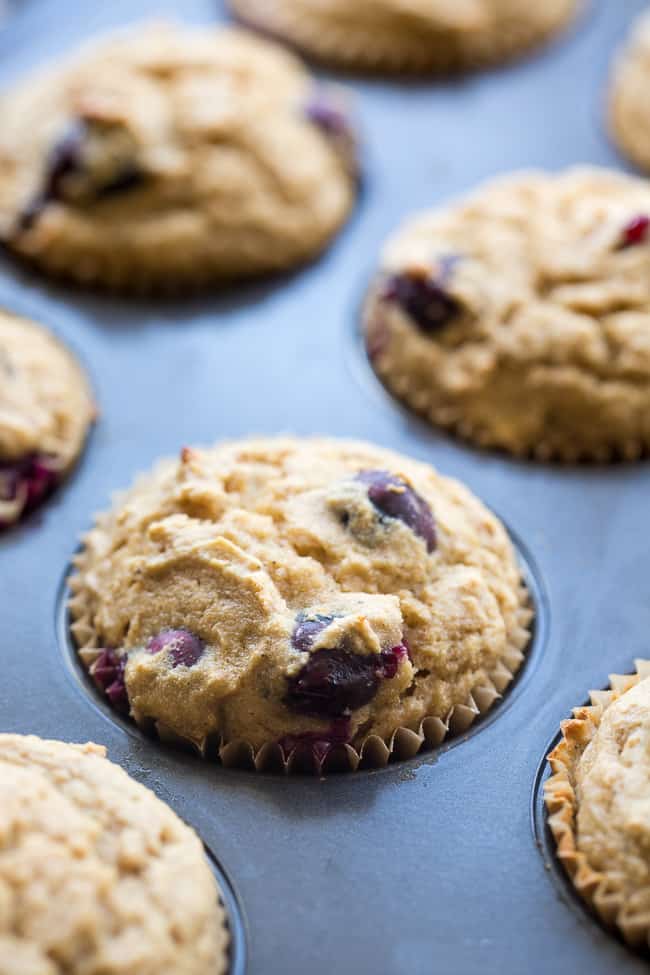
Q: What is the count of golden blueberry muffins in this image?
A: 8